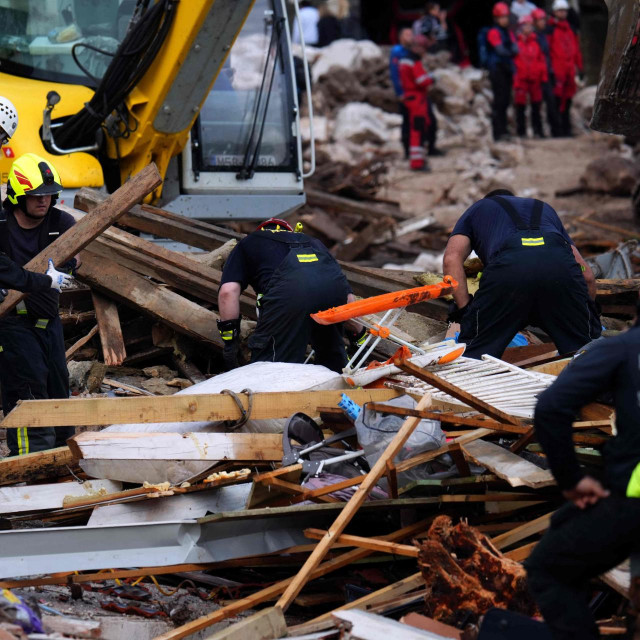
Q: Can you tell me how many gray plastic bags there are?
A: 1